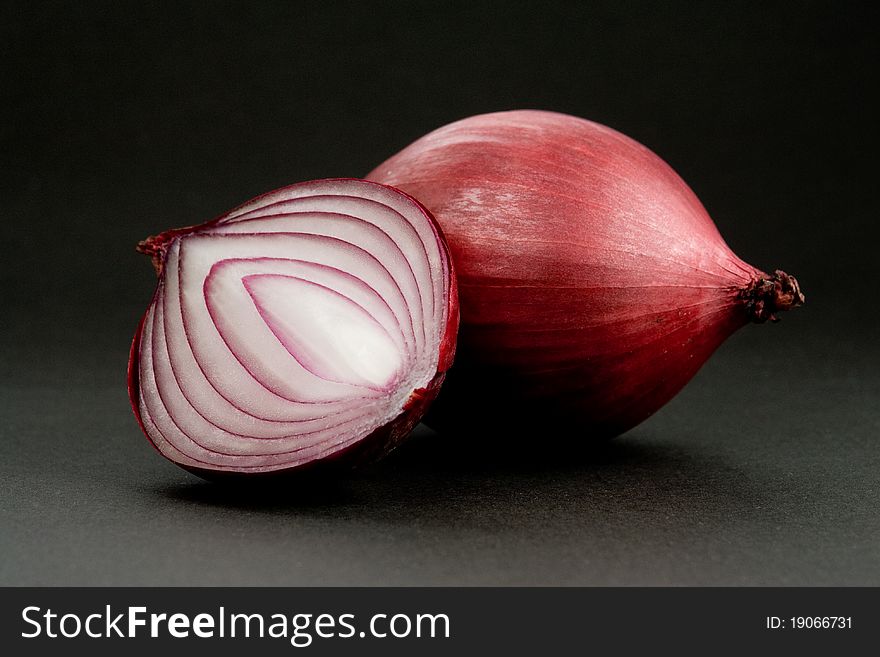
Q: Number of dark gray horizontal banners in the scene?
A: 1